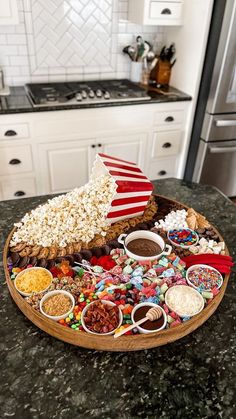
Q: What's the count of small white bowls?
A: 7